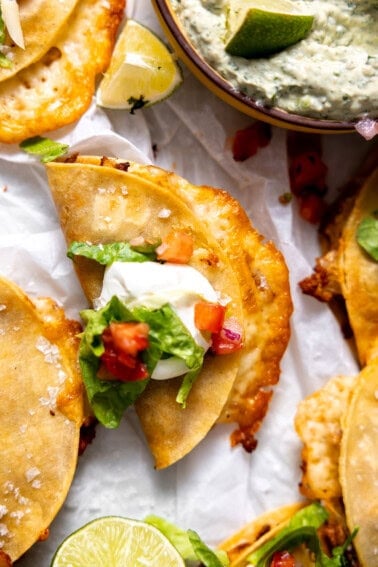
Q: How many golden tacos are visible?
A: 6